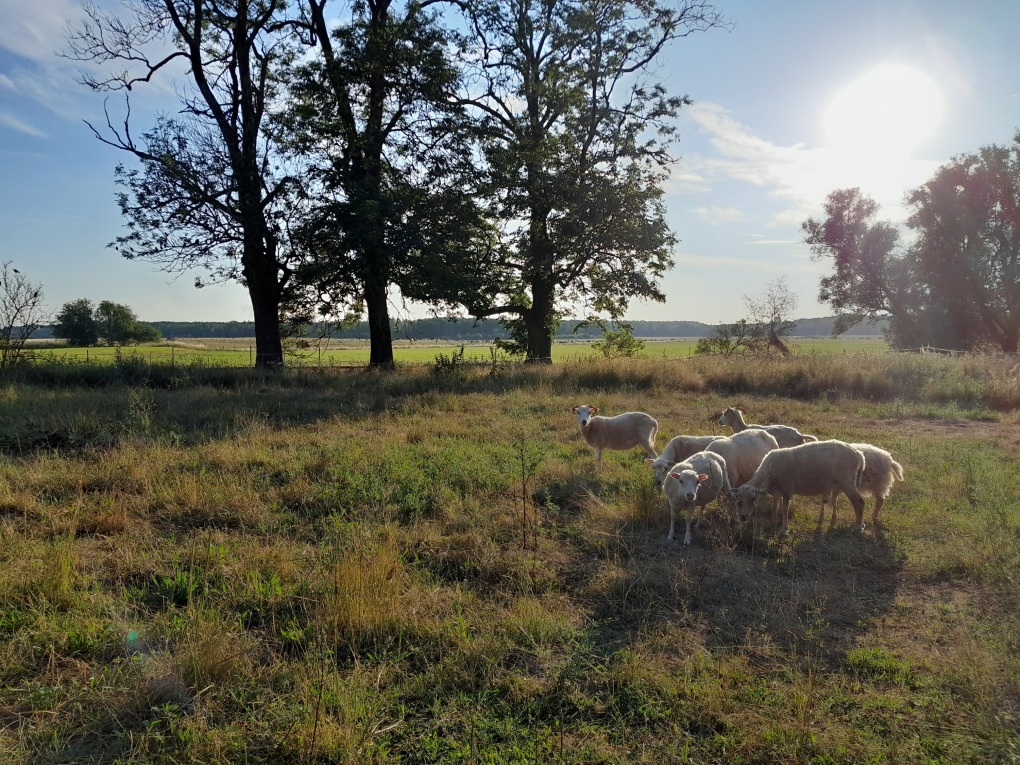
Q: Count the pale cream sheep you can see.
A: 7